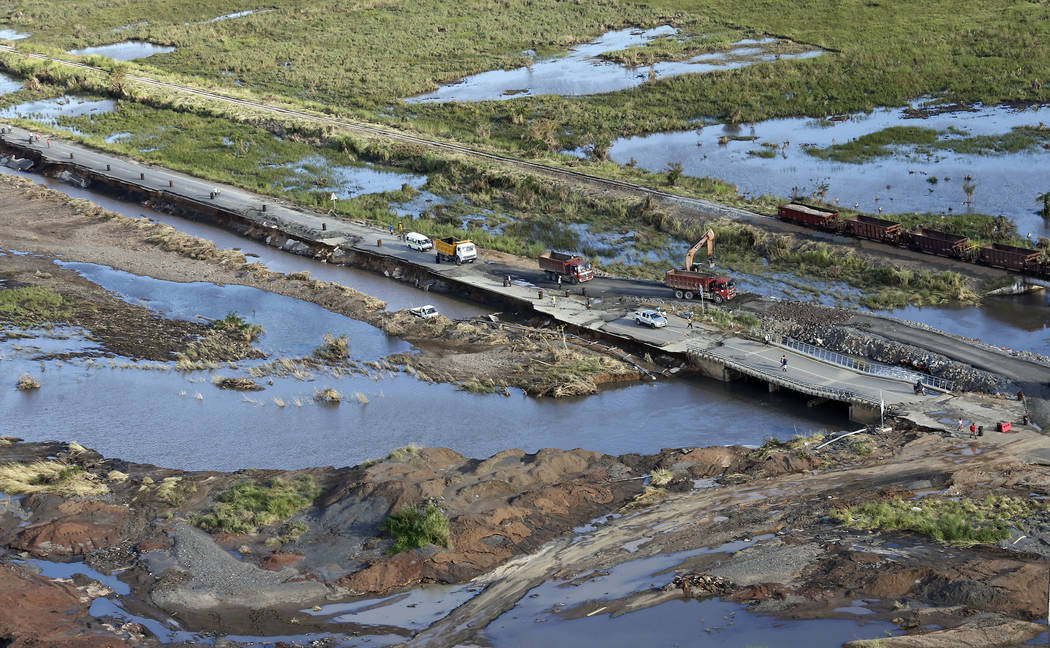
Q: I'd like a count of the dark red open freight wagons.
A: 4